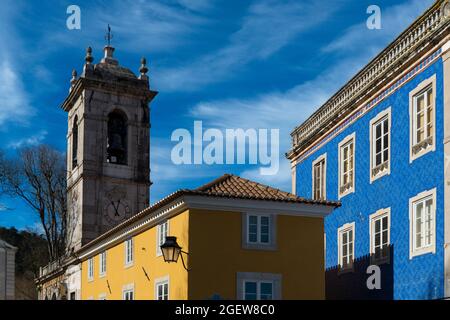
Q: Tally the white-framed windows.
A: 15